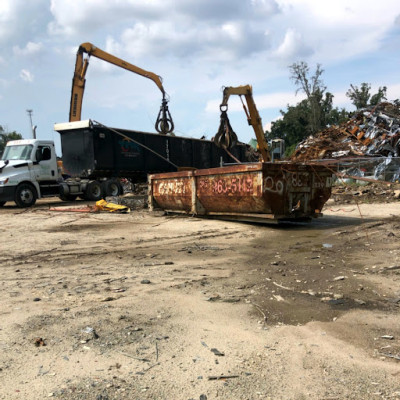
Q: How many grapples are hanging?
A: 2